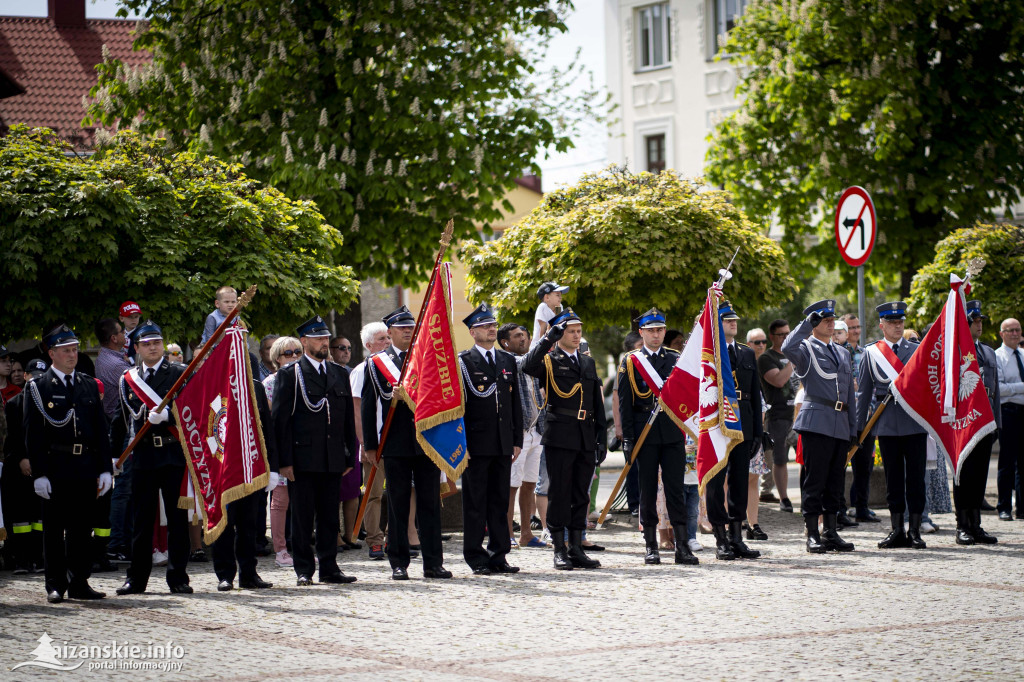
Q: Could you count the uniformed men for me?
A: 12